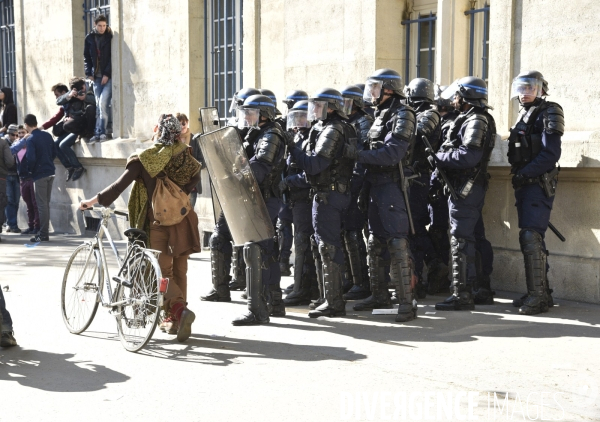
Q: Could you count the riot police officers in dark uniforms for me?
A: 13